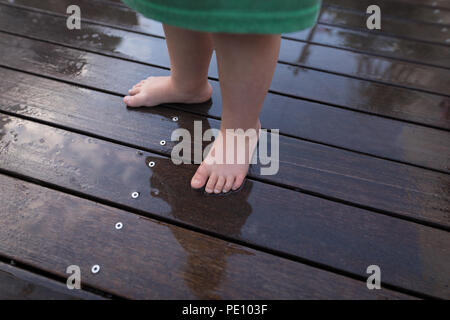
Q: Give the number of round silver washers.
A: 6